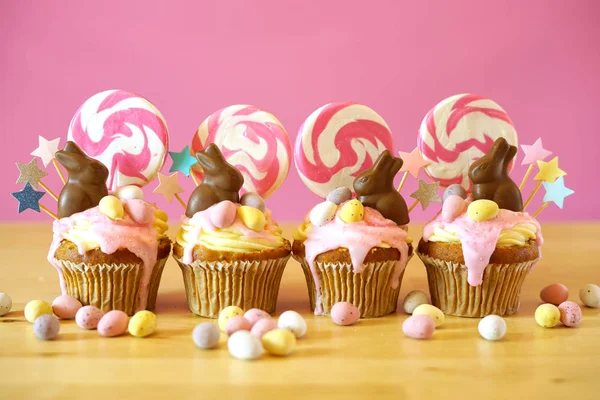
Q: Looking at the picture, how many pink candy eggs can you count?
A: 13